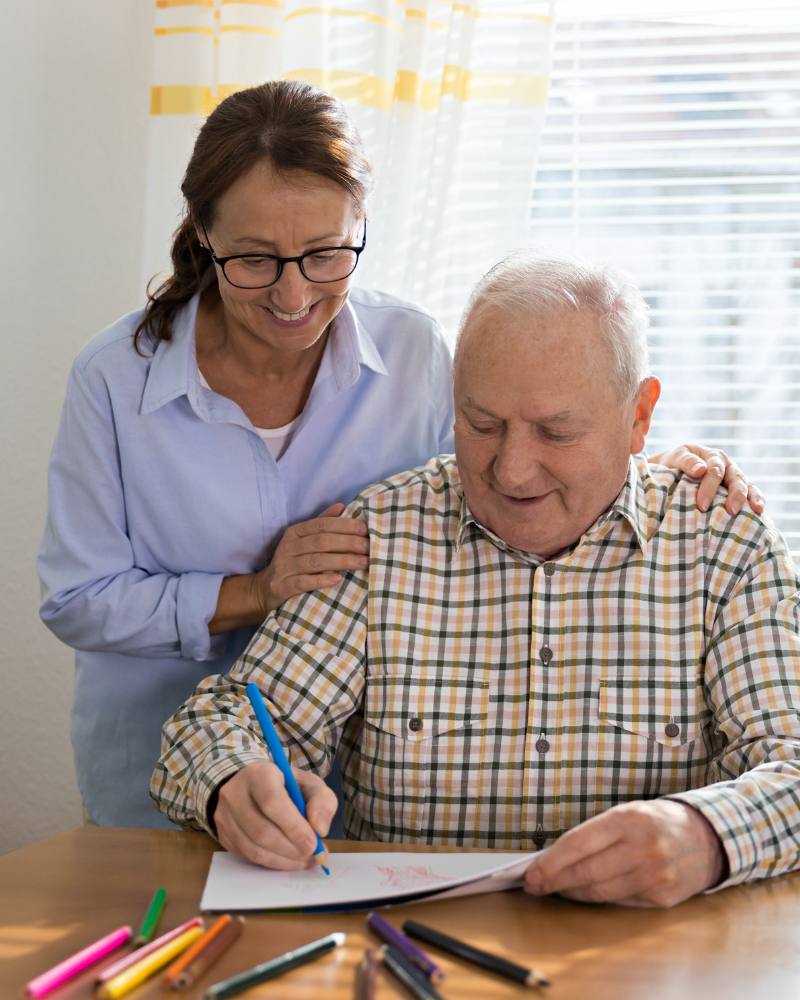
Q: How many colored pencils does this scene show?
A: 12